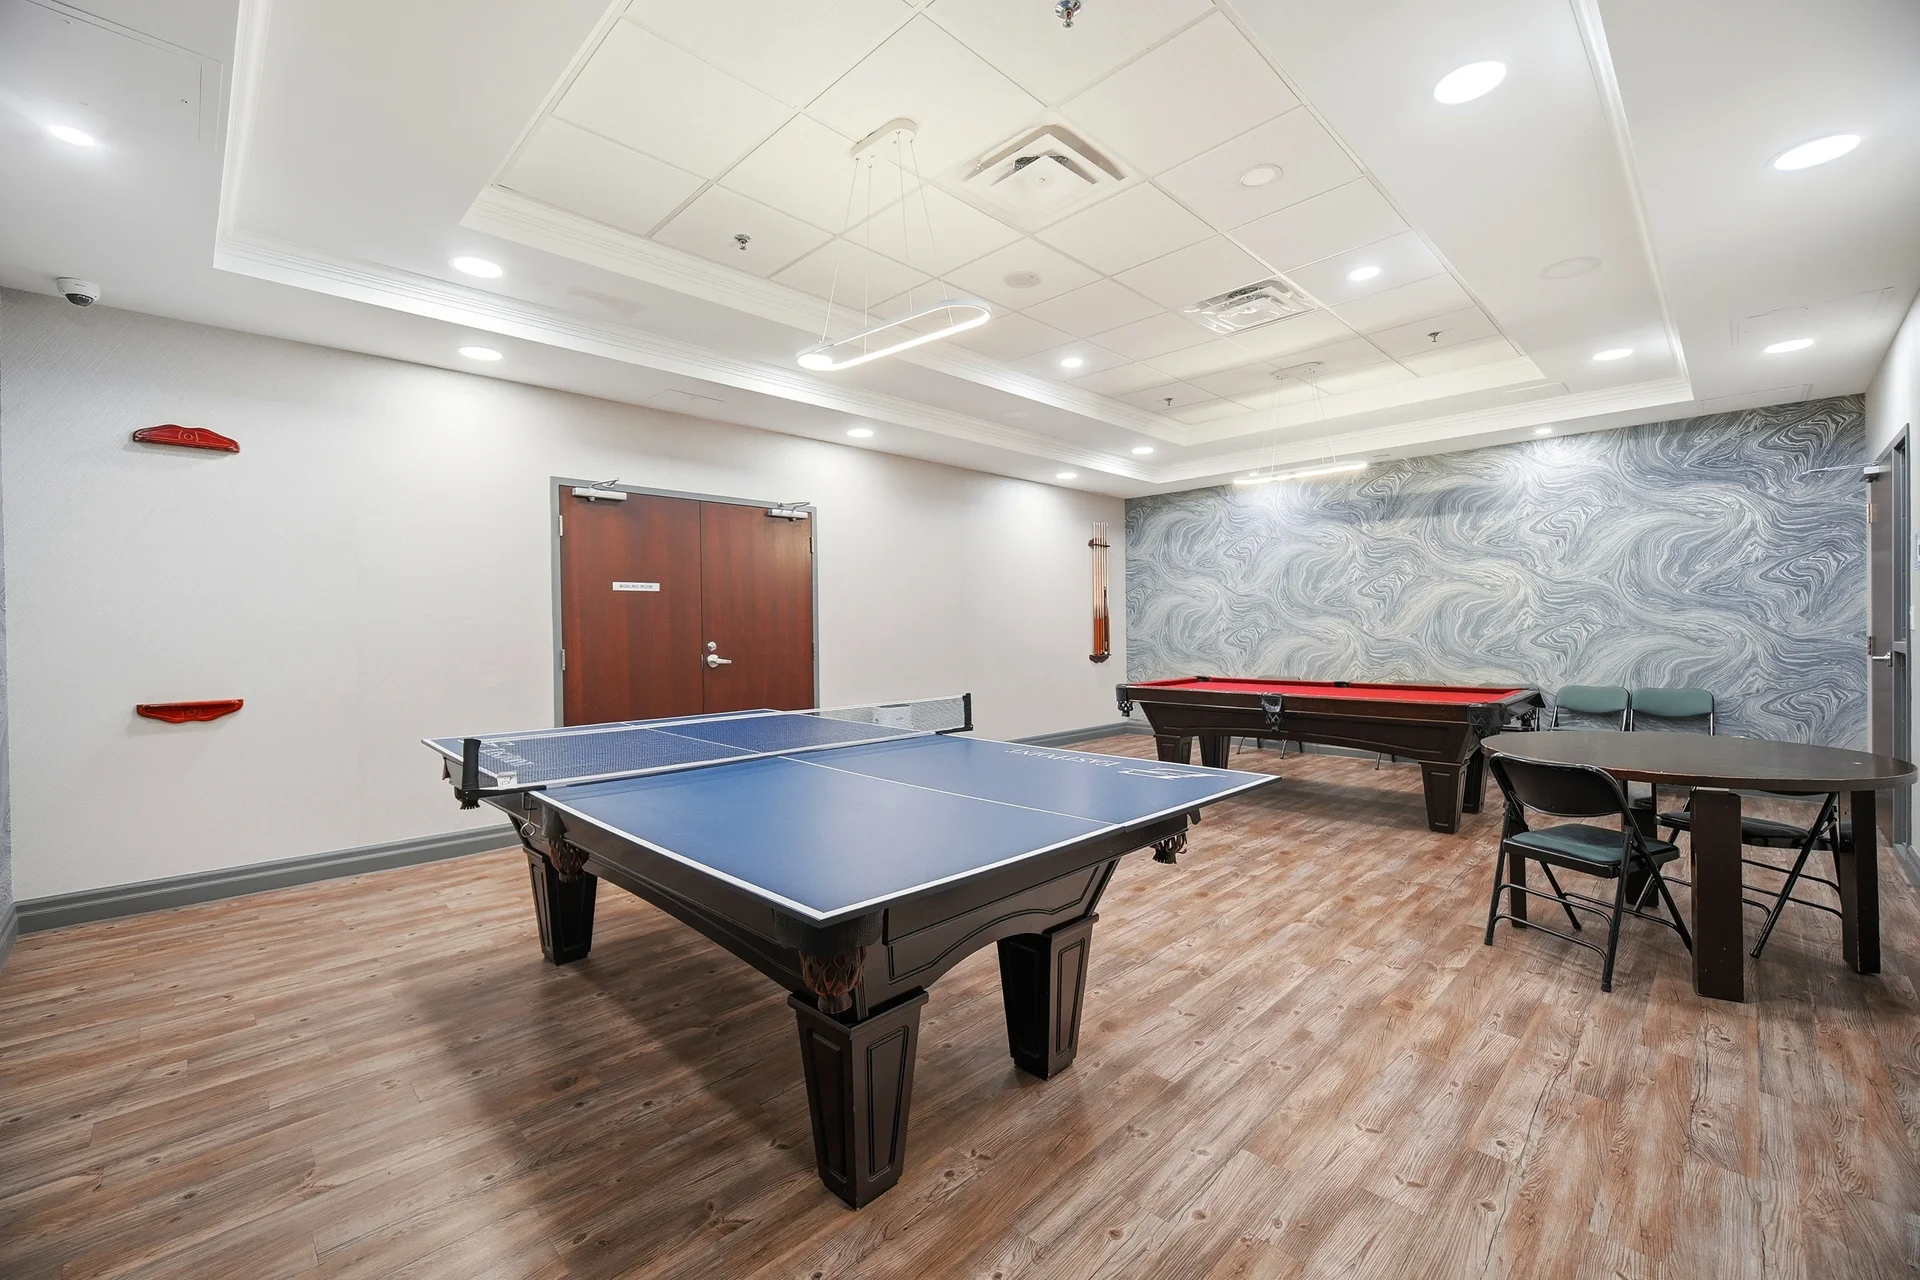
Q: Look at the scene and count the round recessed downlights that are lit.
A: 13